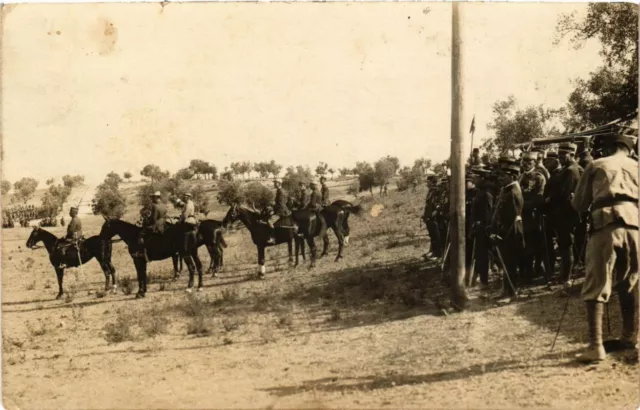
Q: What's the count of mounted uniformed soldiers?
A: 7